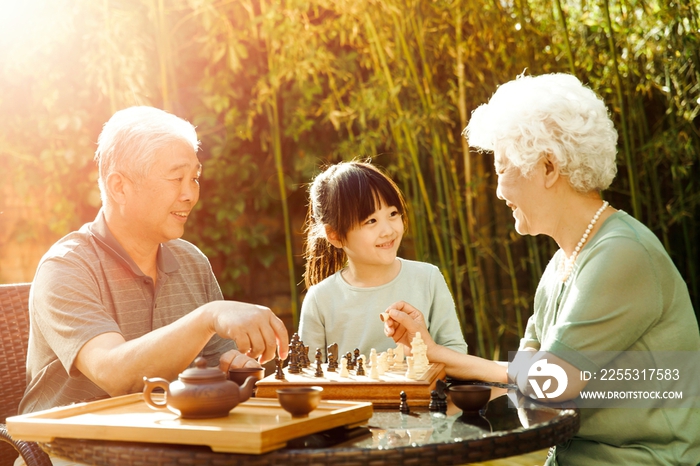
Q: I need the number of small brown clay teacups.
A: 3